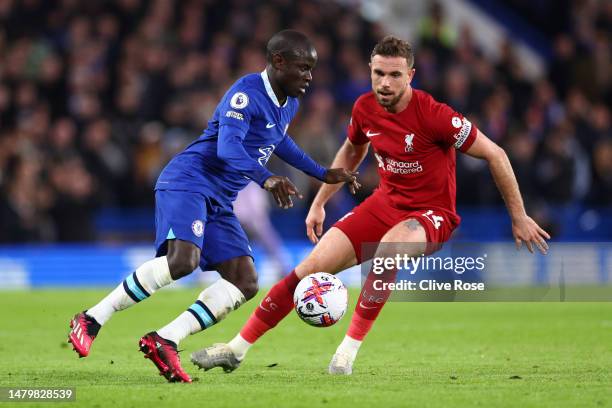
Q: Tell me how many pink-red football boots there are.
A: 2